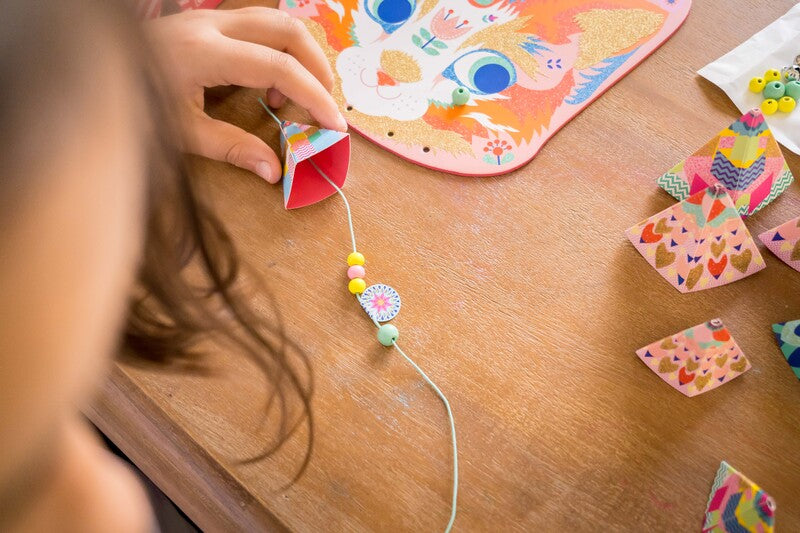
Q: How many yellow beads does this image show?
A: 6